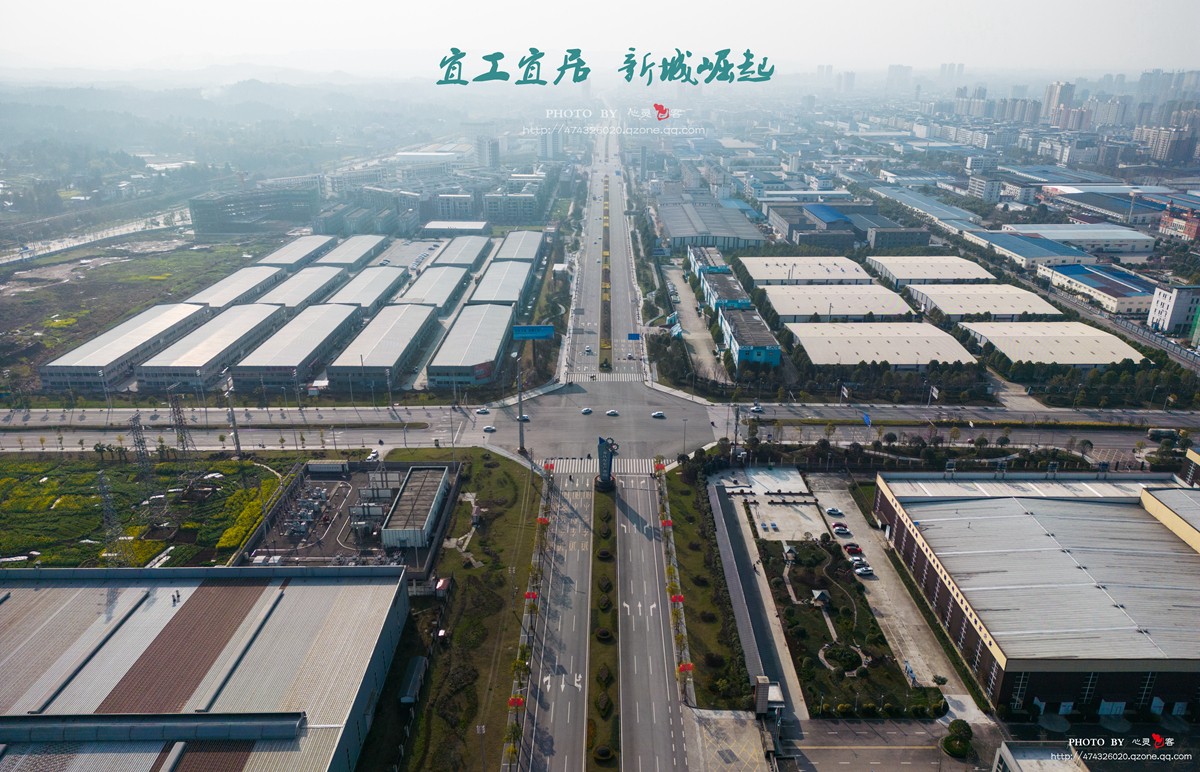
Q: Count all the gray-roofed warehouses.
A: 14